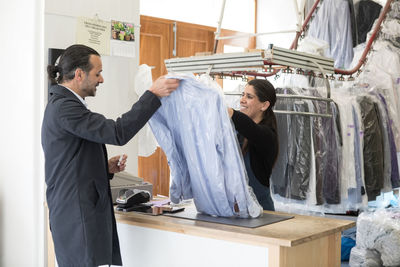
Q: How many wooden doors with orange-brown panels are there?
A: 2